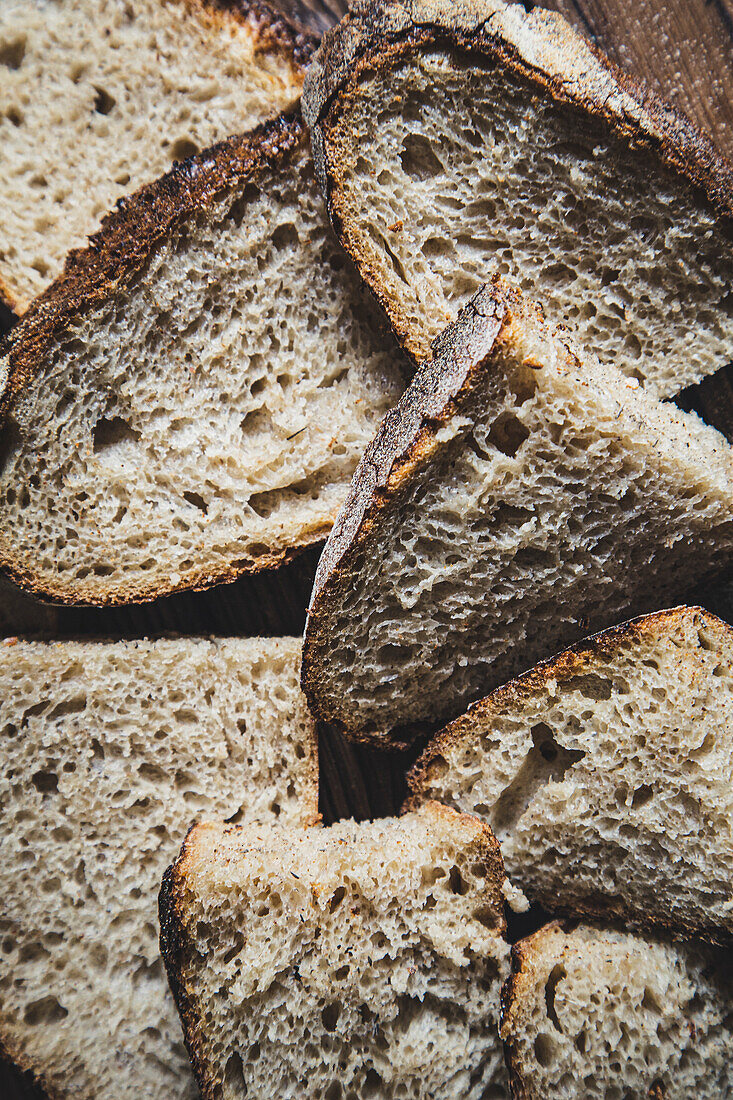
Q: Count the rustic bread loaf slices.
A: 8